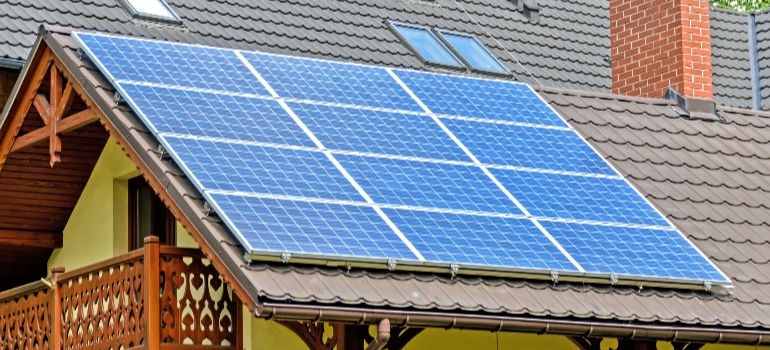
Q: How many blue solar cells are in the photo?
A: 12